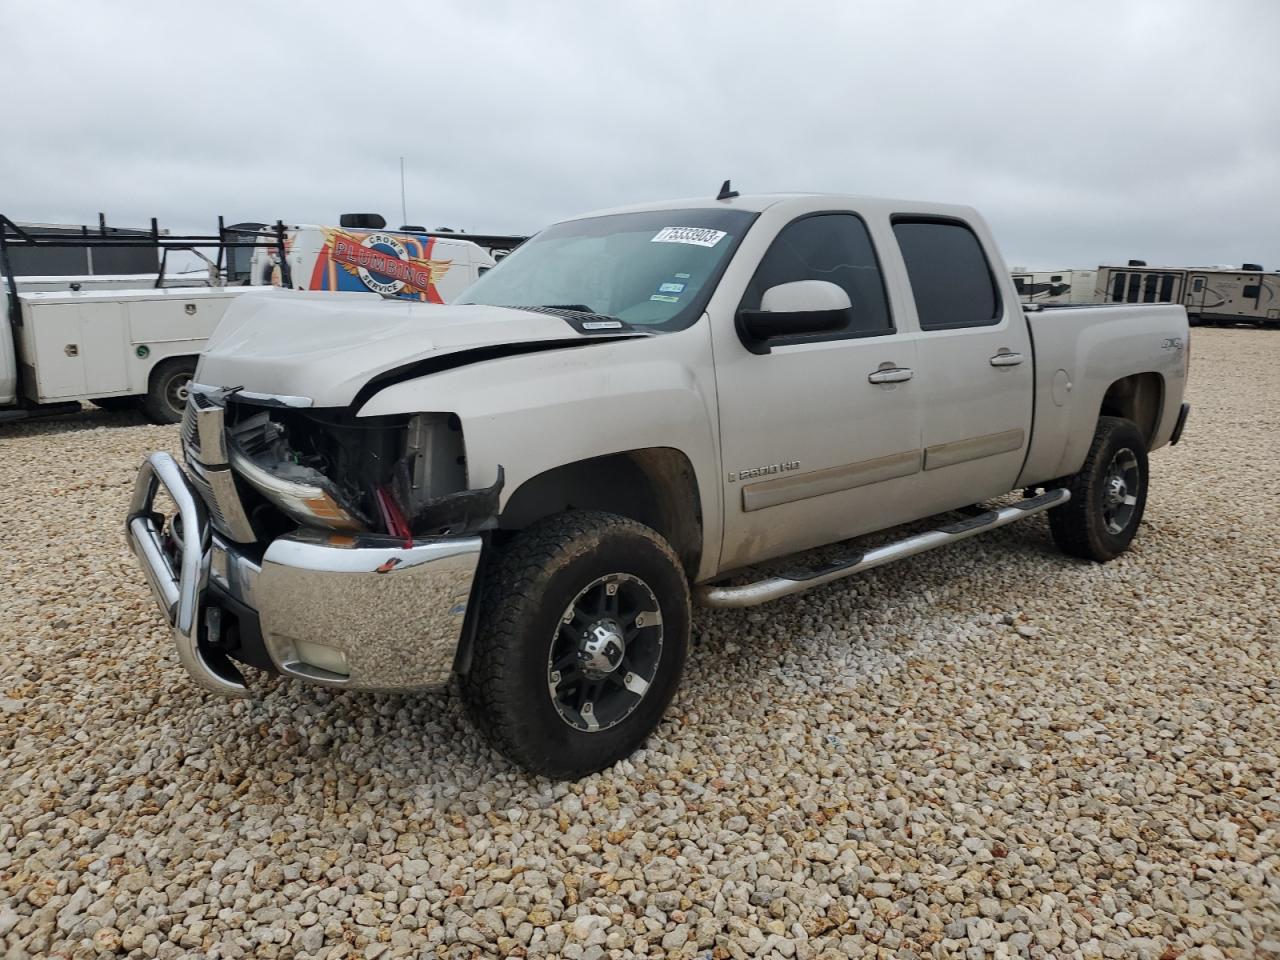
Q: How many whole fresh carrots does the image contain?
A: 0